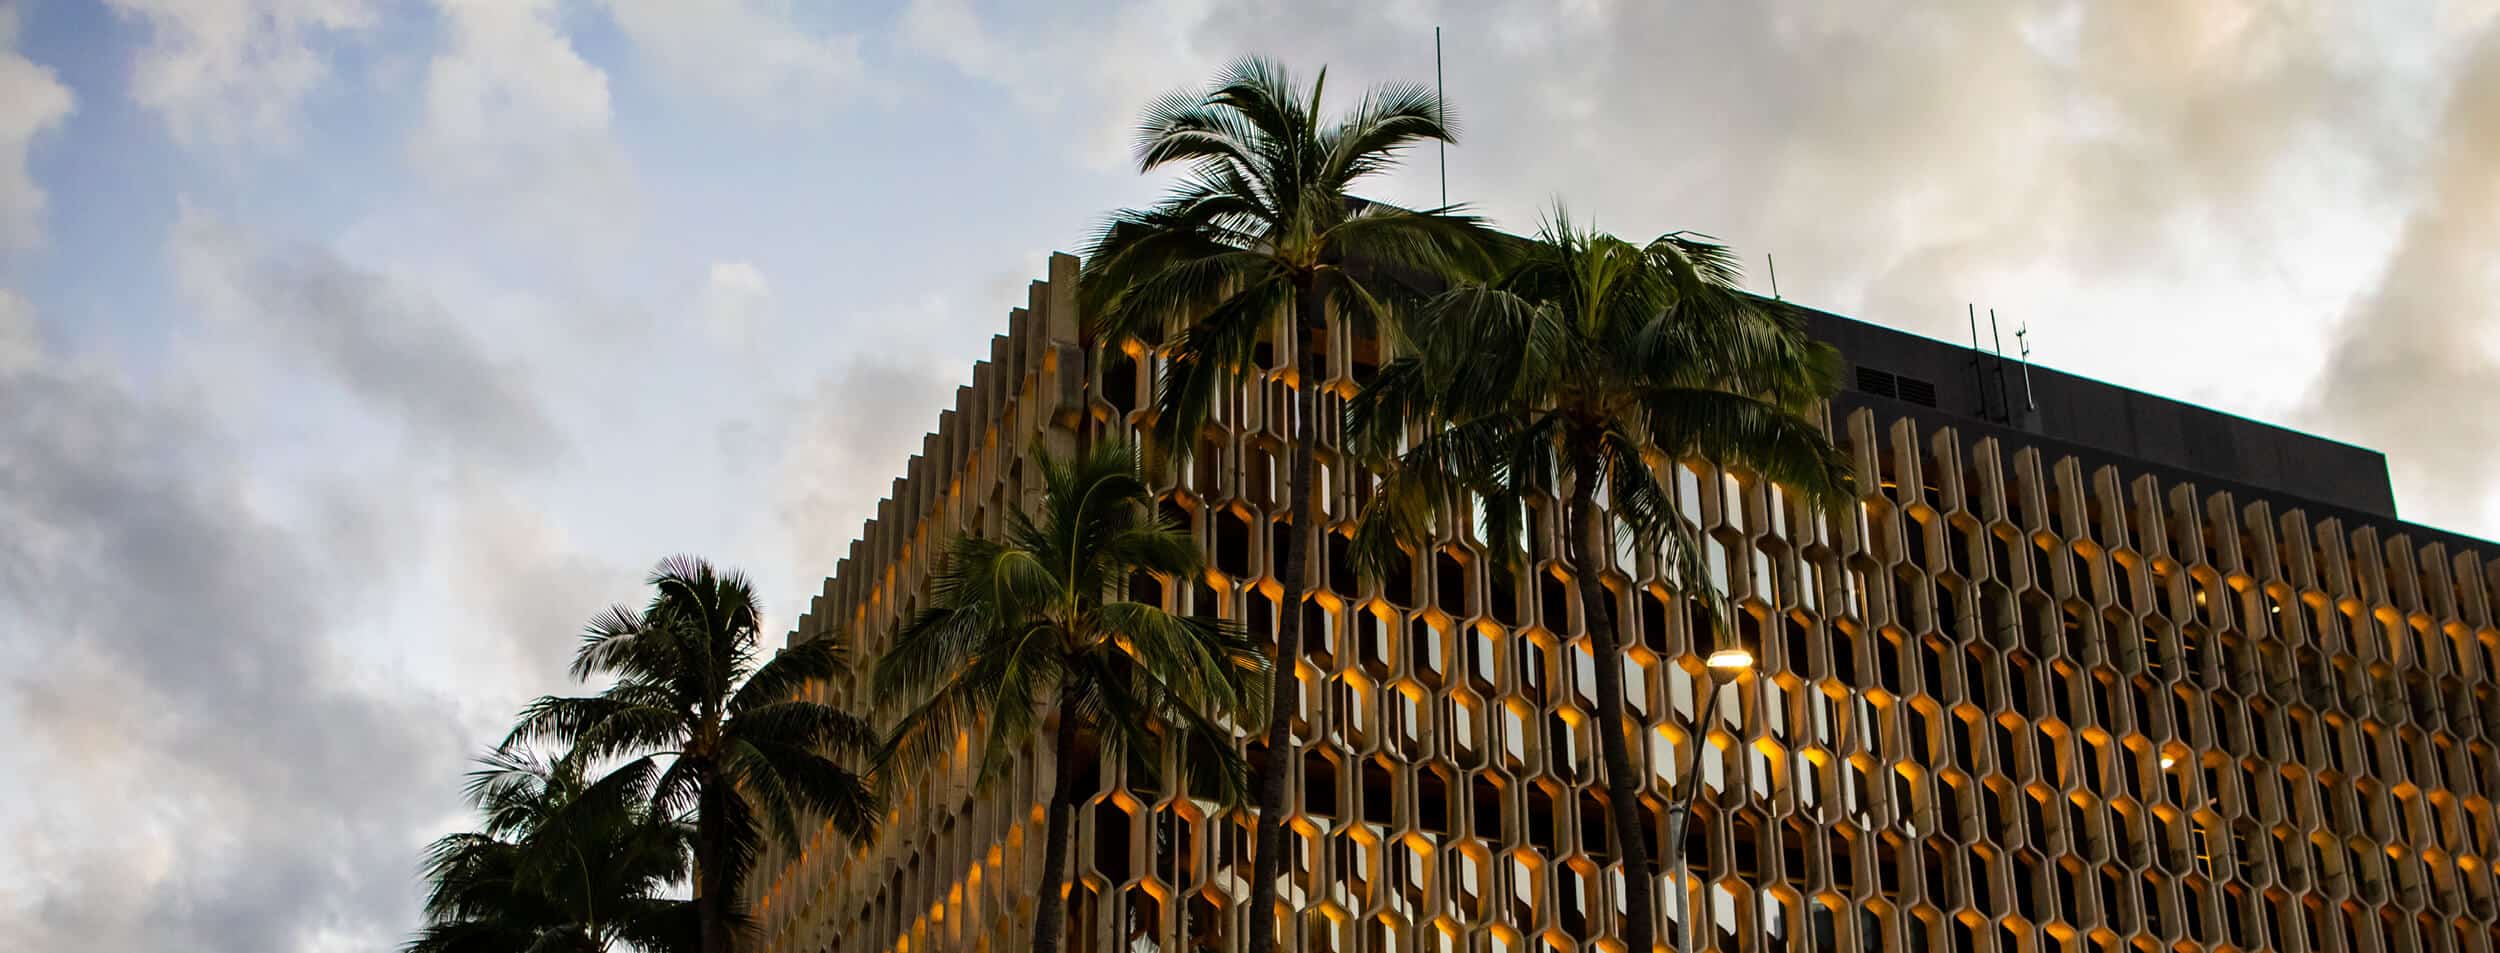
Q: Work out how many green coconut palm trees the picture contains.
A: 5